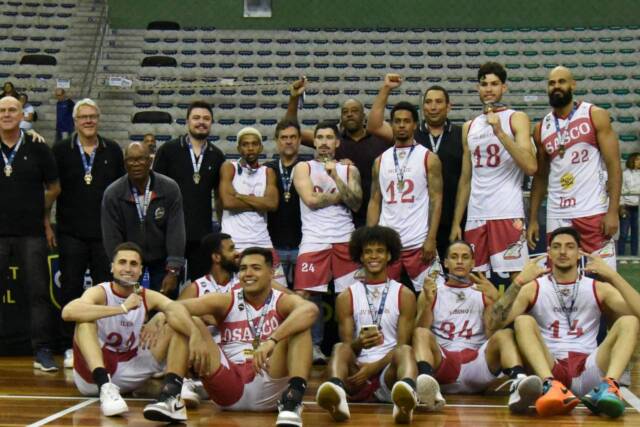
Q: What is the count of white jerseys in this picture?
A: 11